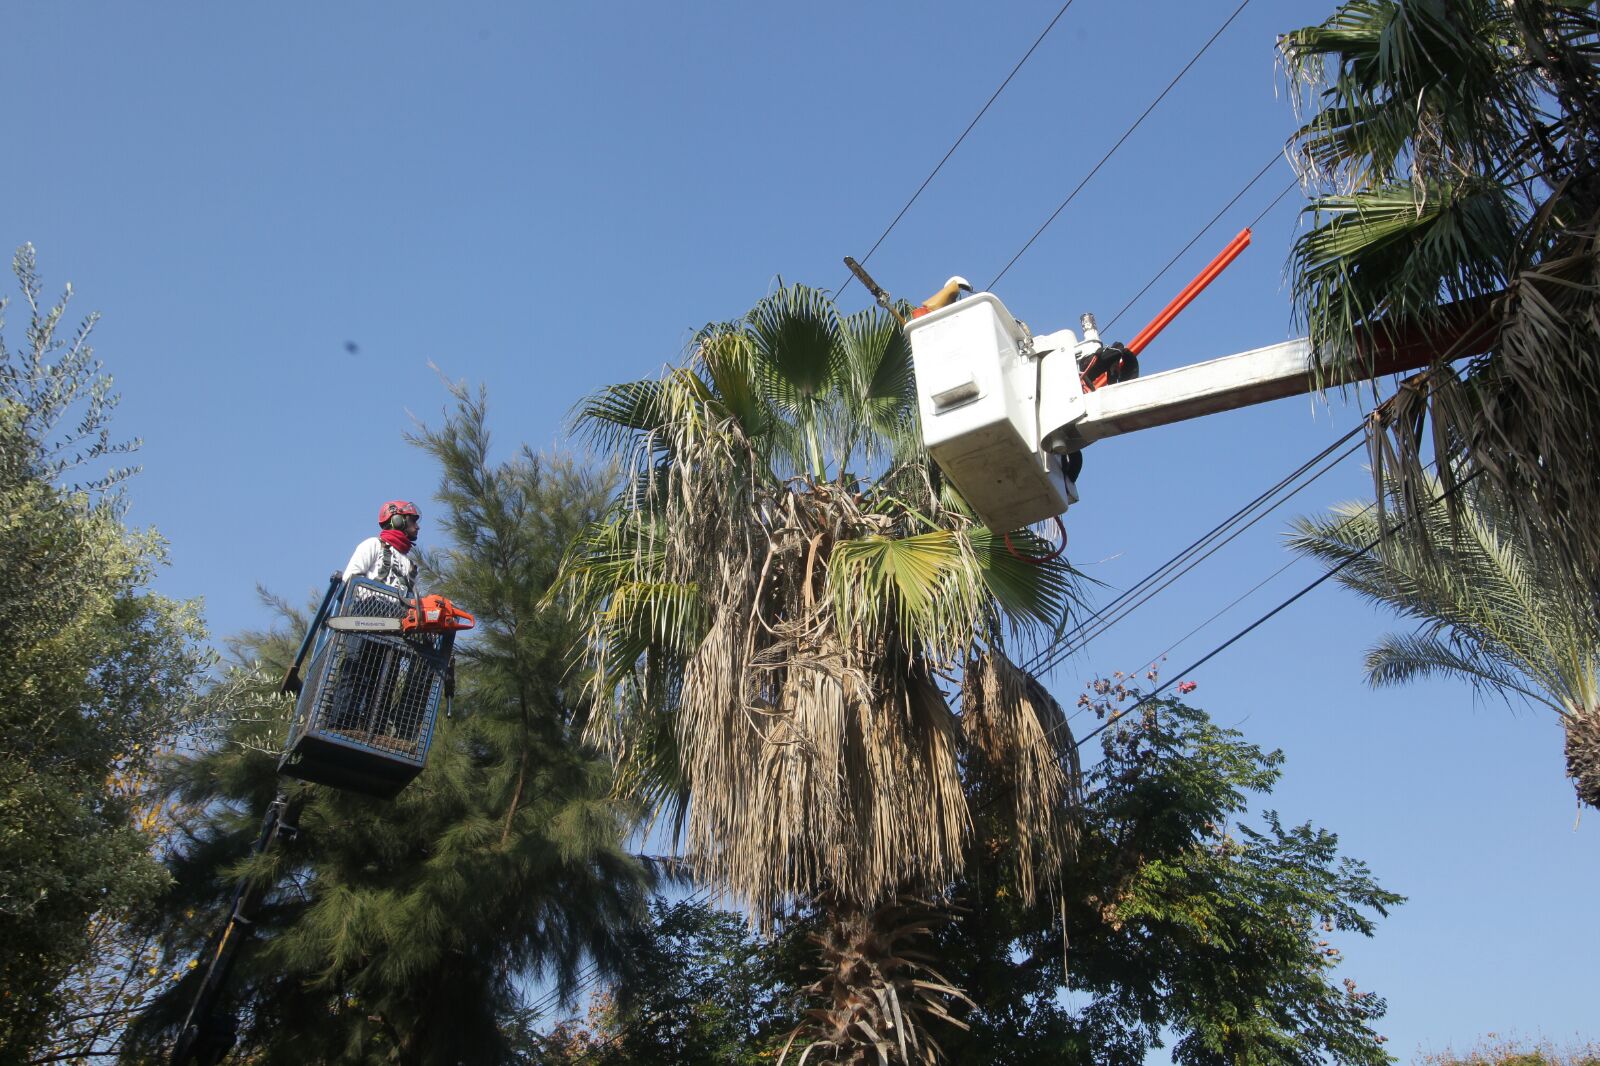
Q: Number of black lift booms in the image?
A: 1